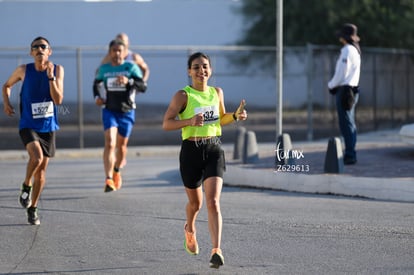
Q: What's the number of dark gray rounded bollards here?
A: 4